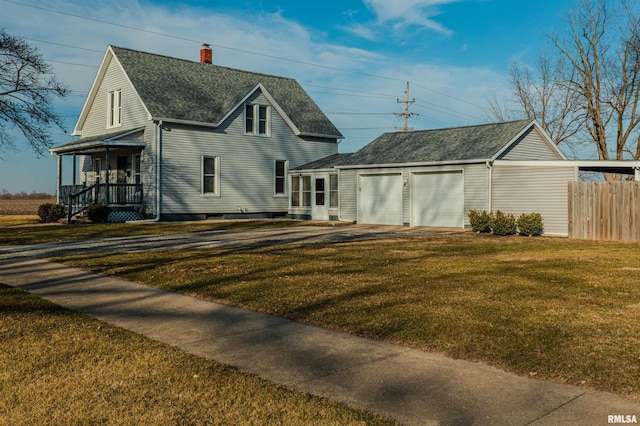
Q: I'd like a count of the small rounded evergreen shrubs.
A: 5